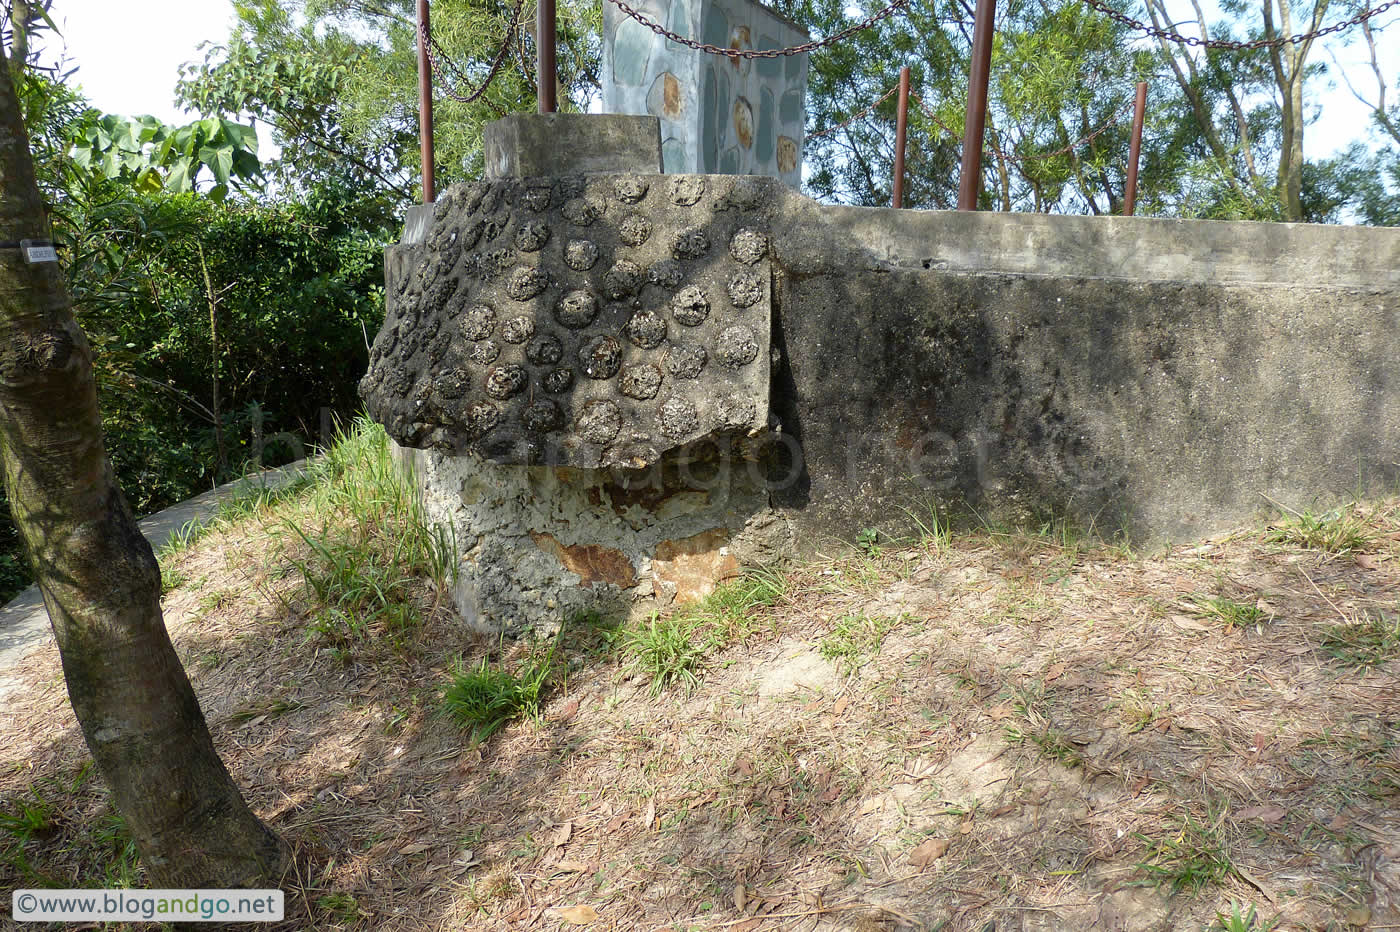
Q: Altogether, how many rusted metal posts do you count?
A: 5